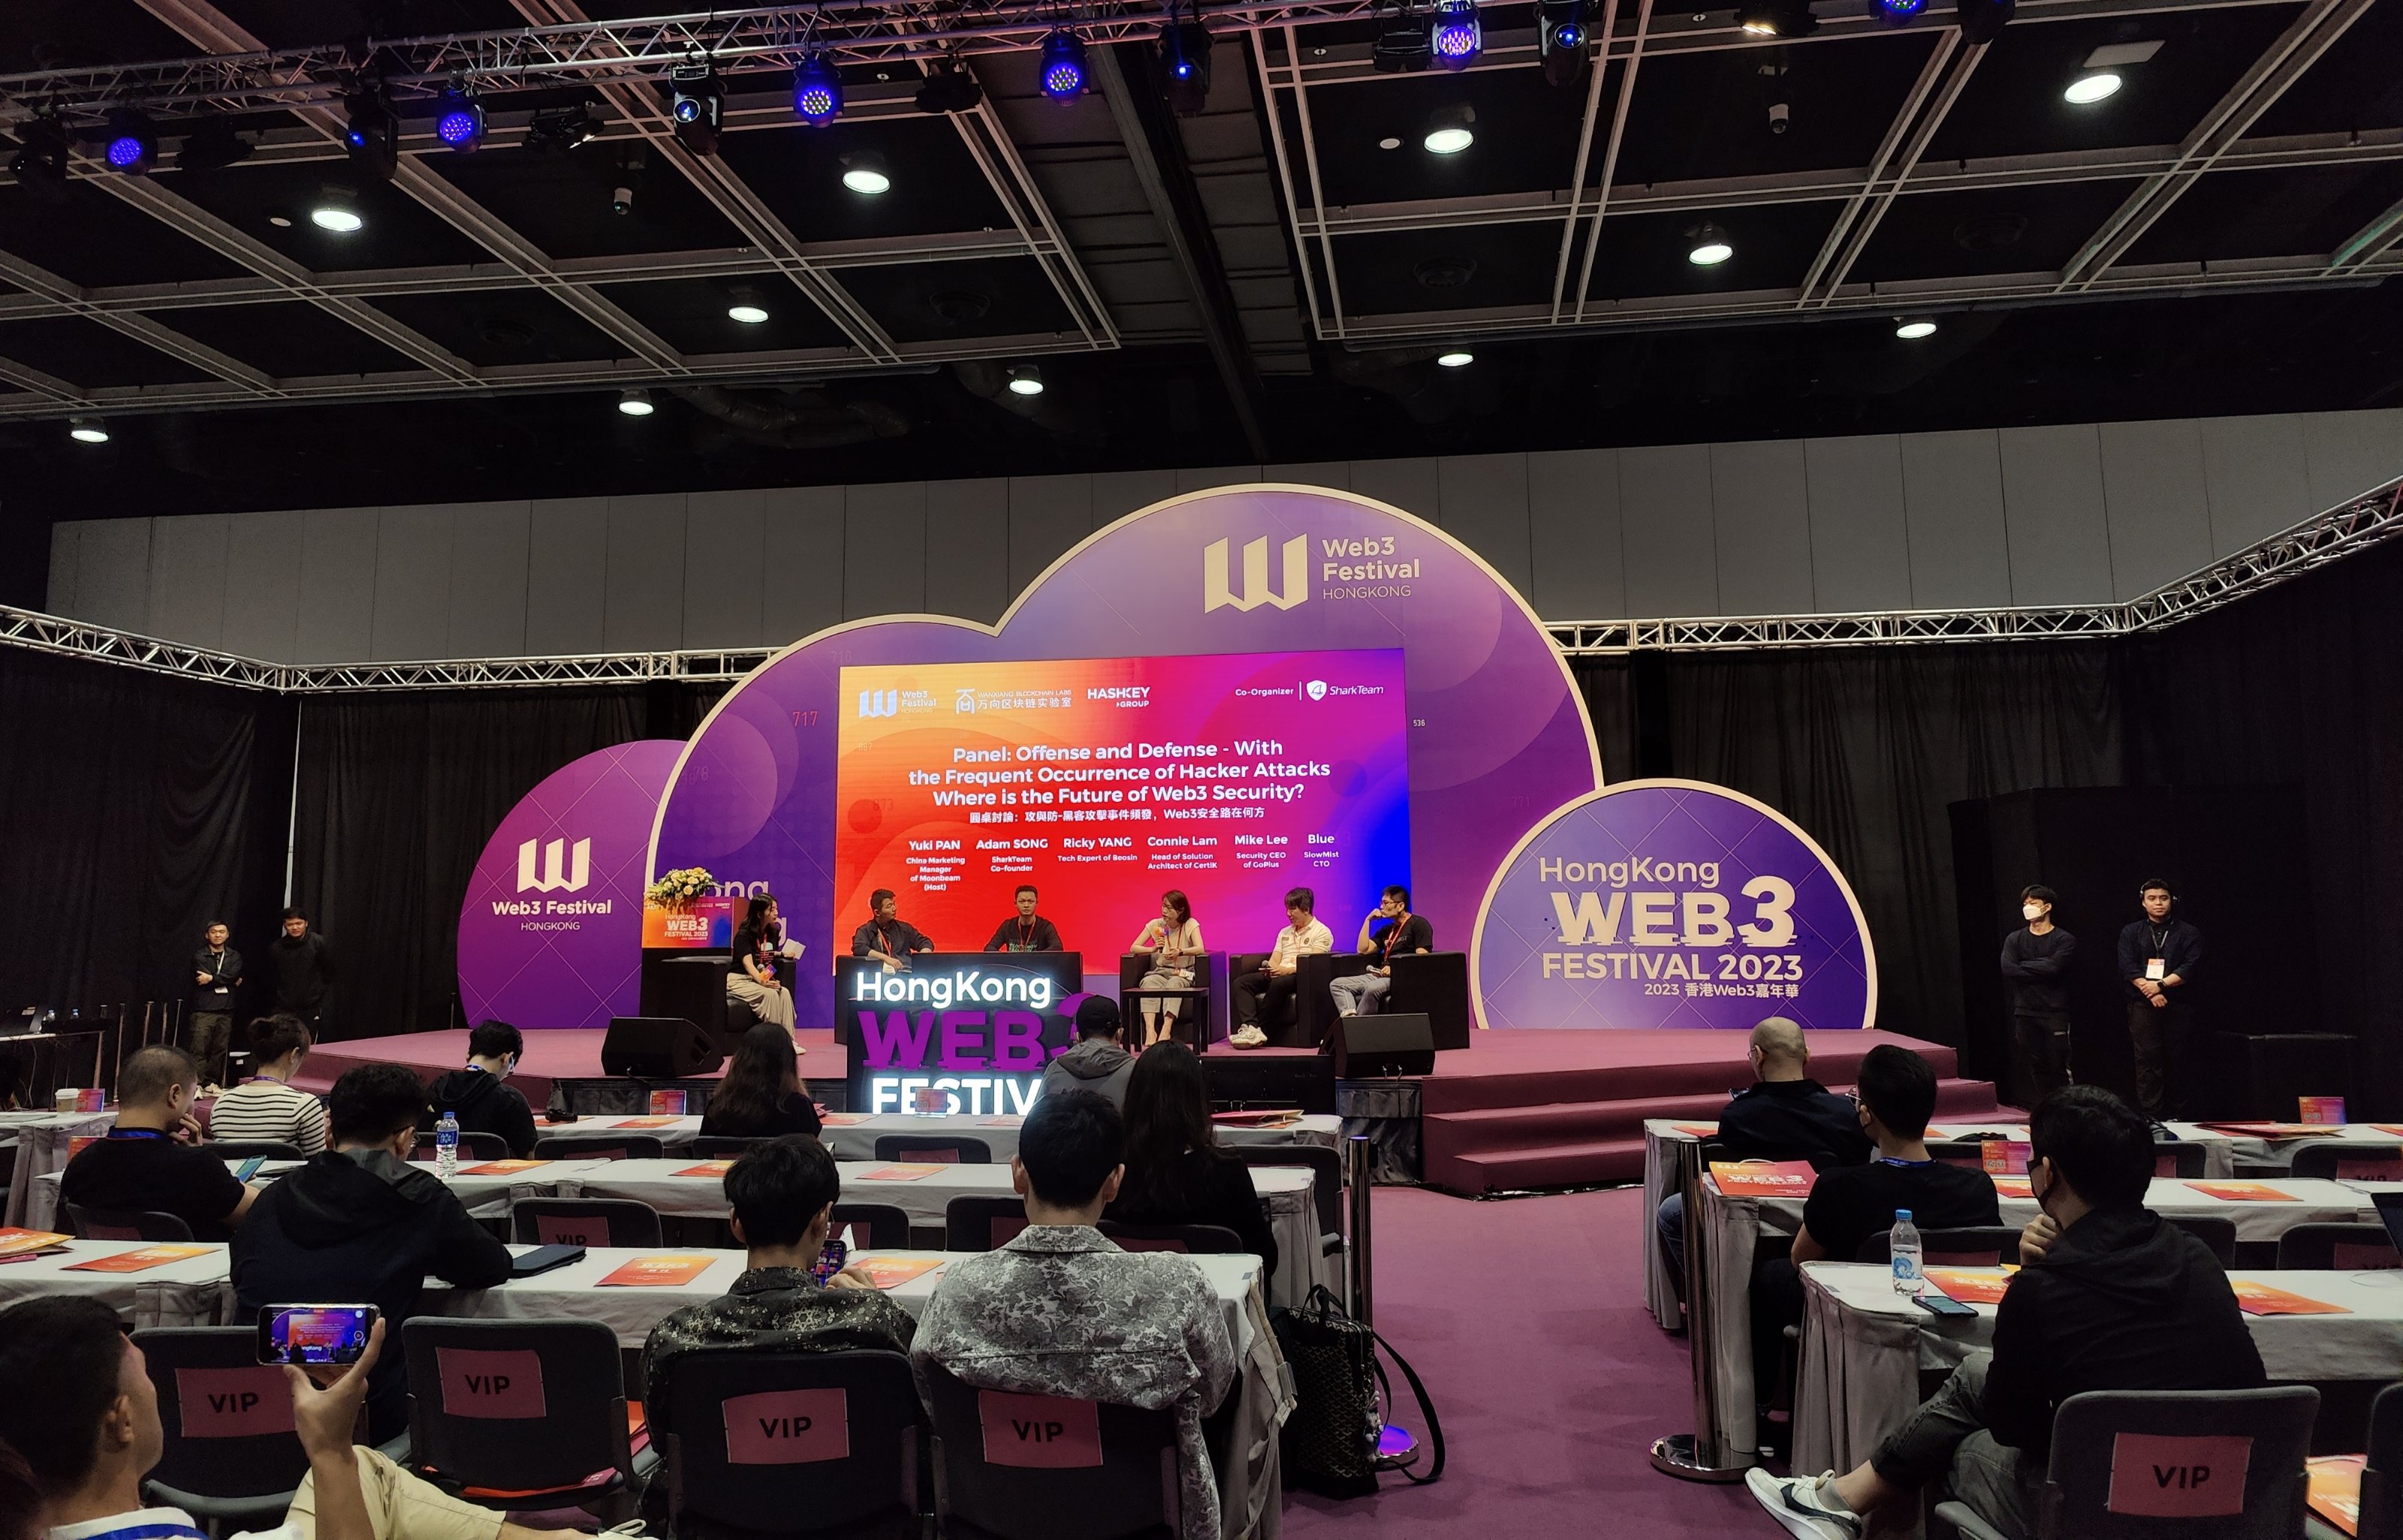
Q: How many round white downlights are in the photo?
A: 11